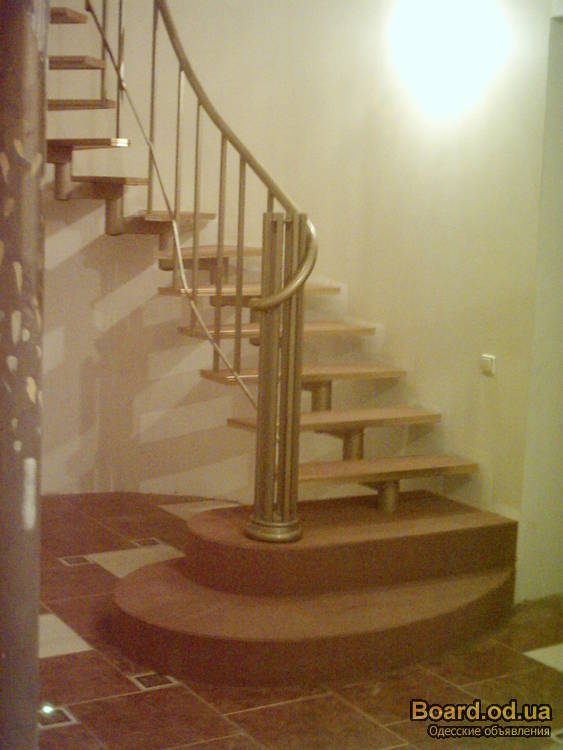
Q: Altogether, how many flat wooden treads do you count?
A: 12